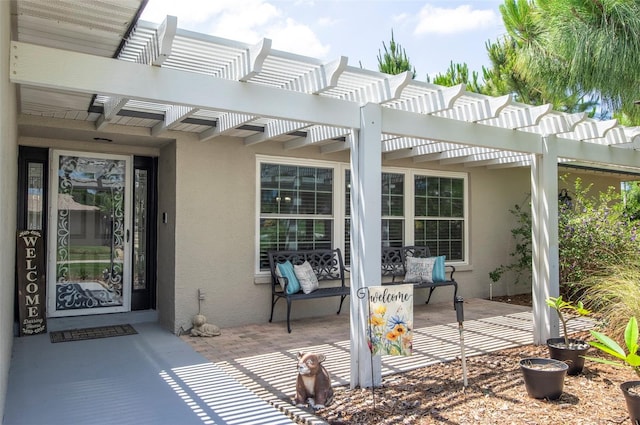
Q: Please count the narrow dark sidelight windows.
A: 2